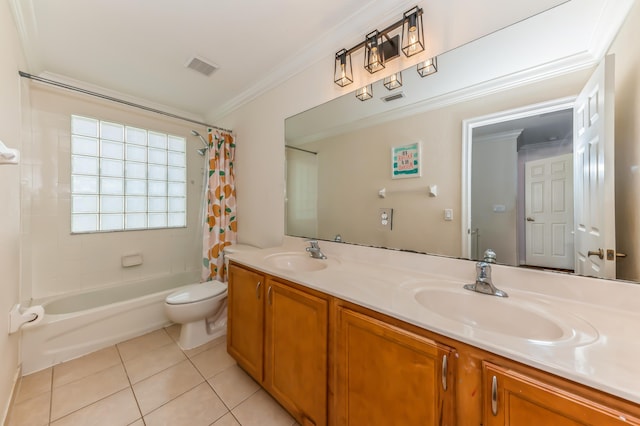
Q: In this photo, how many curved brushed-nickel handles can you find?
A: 4